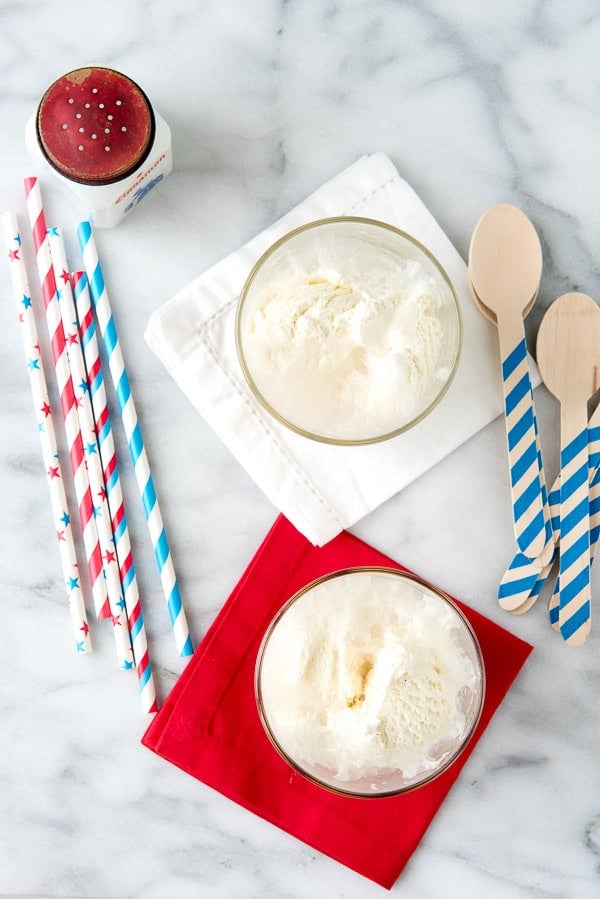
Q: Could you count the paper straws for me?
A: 5